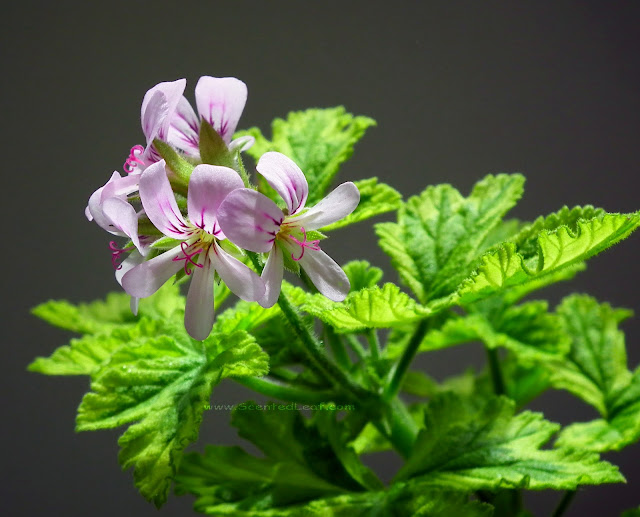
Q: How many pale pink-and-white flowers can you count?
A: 5